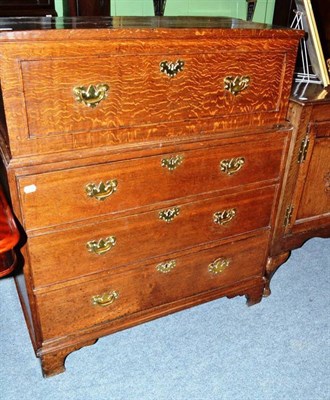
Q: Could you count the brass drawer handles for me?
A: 8